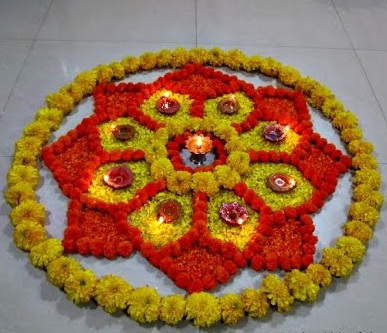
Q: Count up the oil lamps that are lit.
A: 9